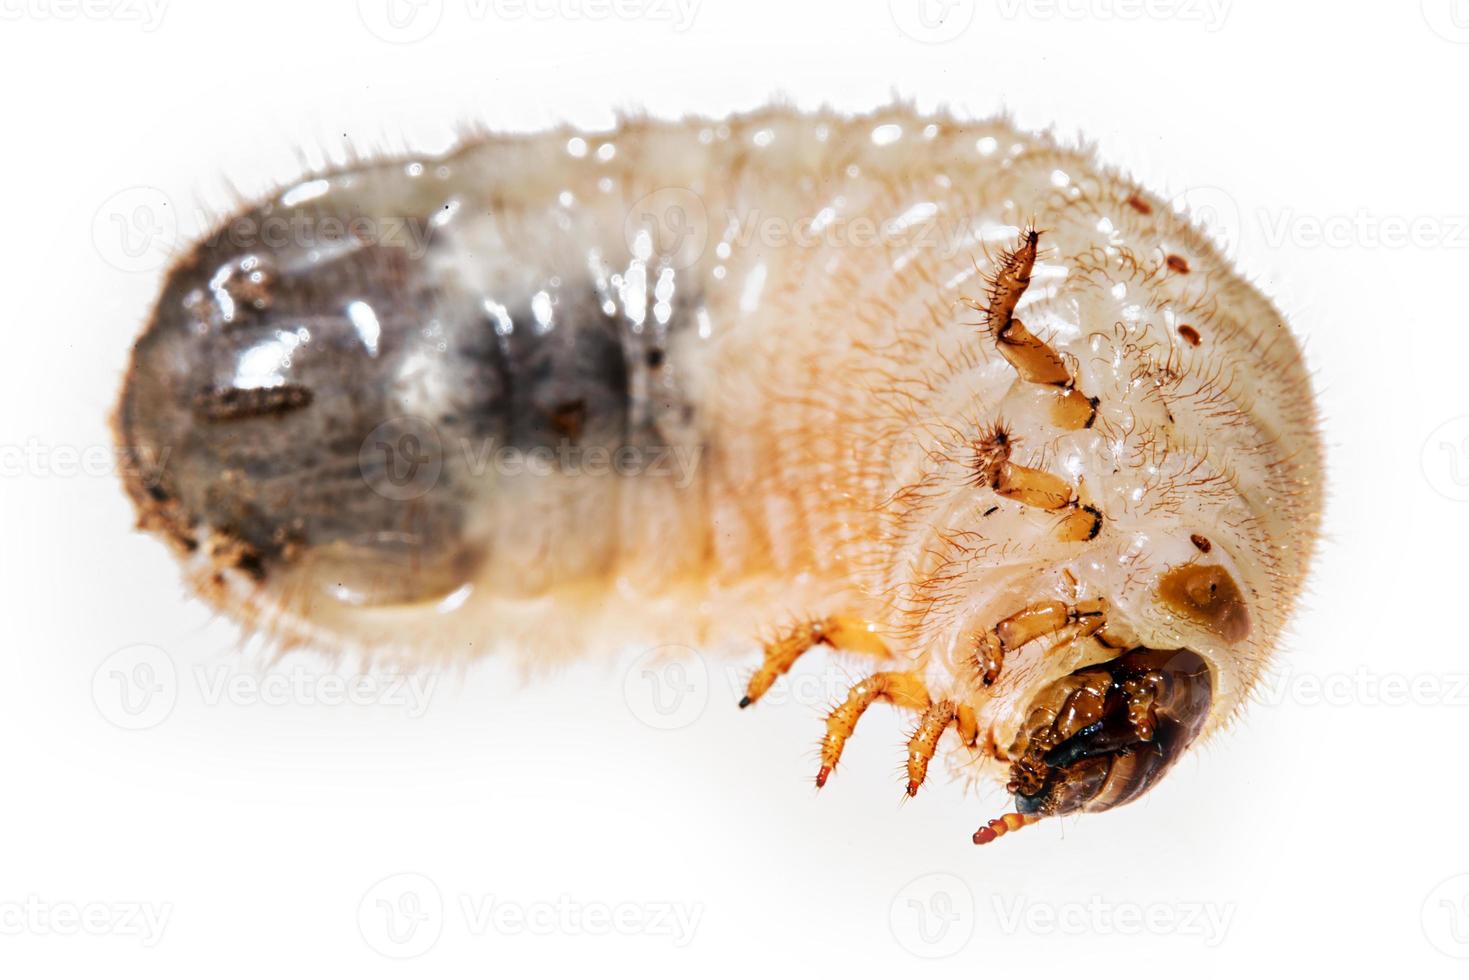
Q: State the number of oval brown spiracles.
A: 4